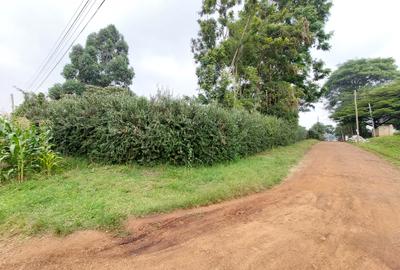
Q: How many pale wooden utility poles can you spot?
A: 2